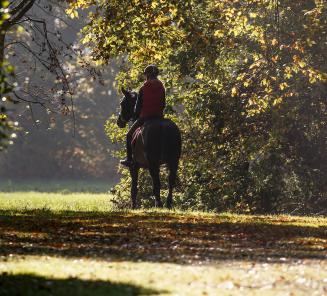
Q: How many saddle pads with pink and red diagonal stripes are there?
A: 1